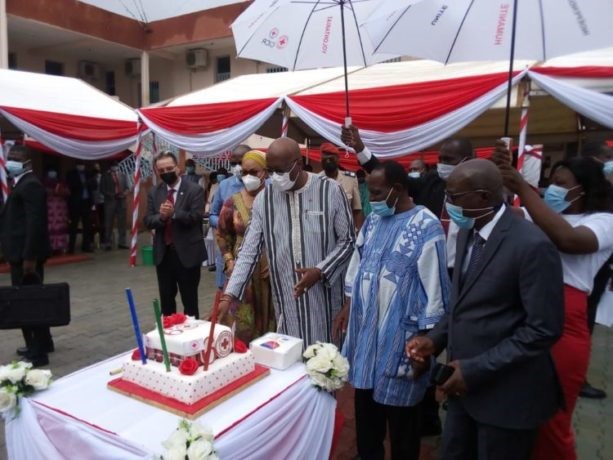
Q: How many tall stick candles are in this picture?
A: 3